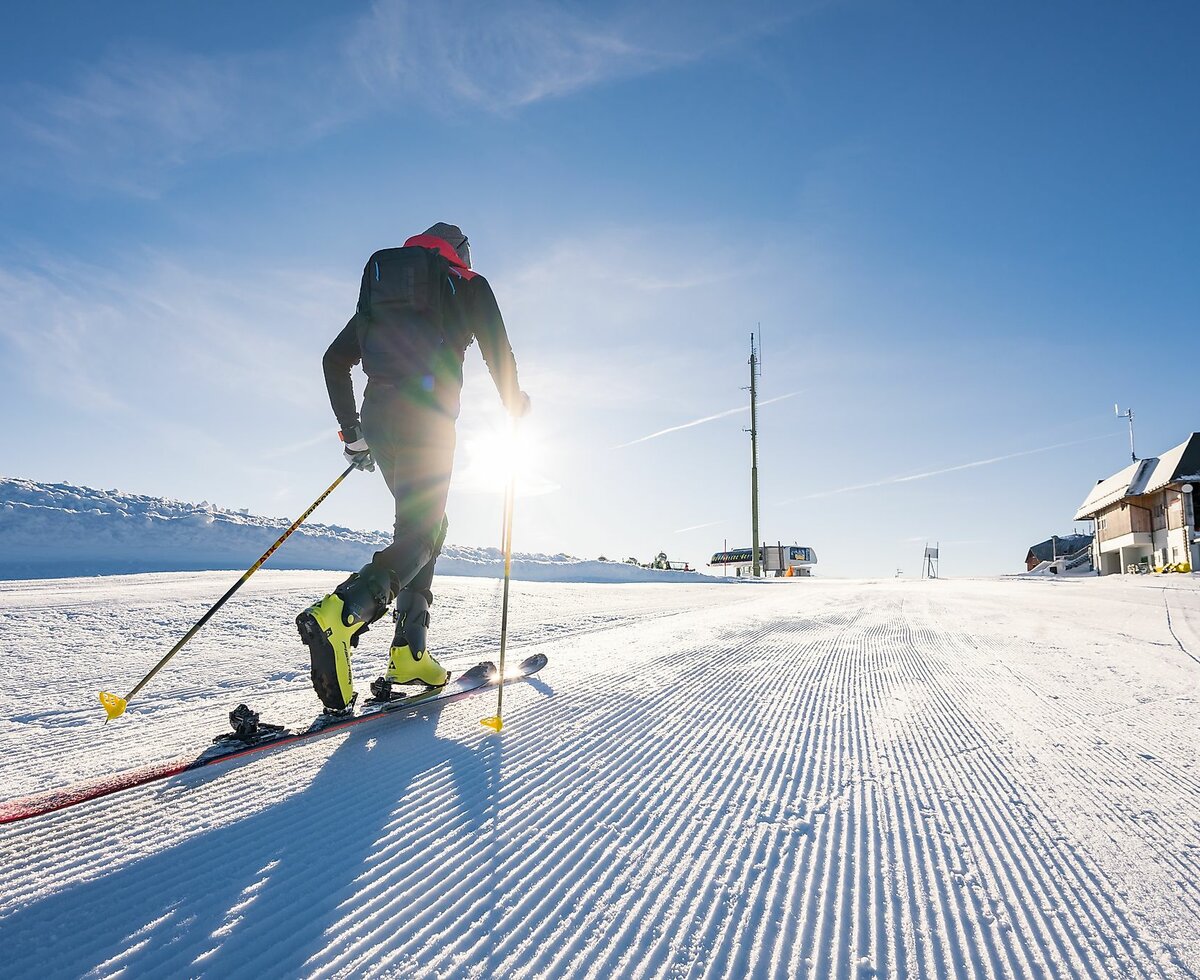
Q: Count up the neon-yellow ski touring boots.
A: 2